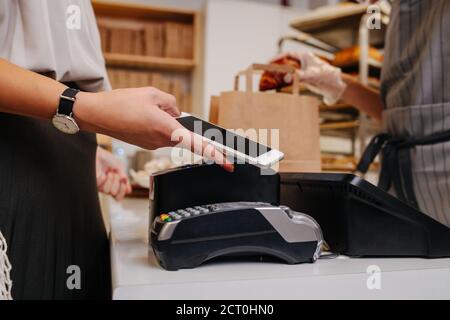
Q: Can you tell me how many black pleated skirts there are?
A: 1